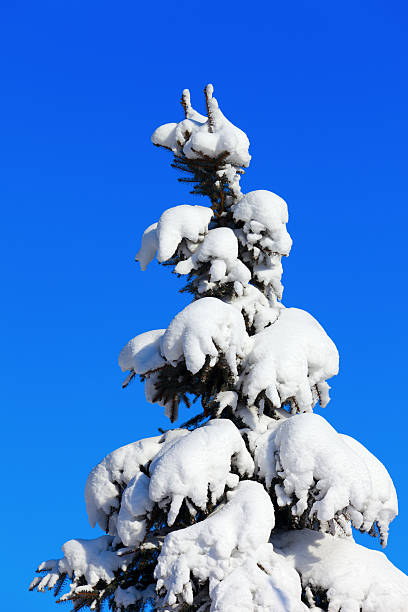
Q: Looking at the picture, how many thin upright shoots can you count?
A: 2